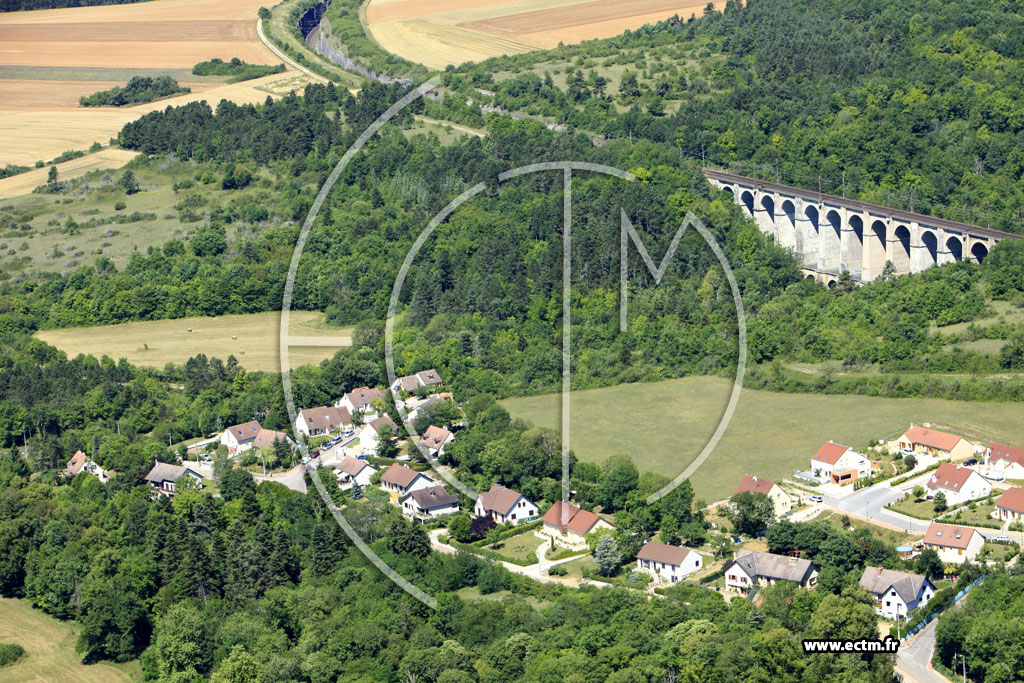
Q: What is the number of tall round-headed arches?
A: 12